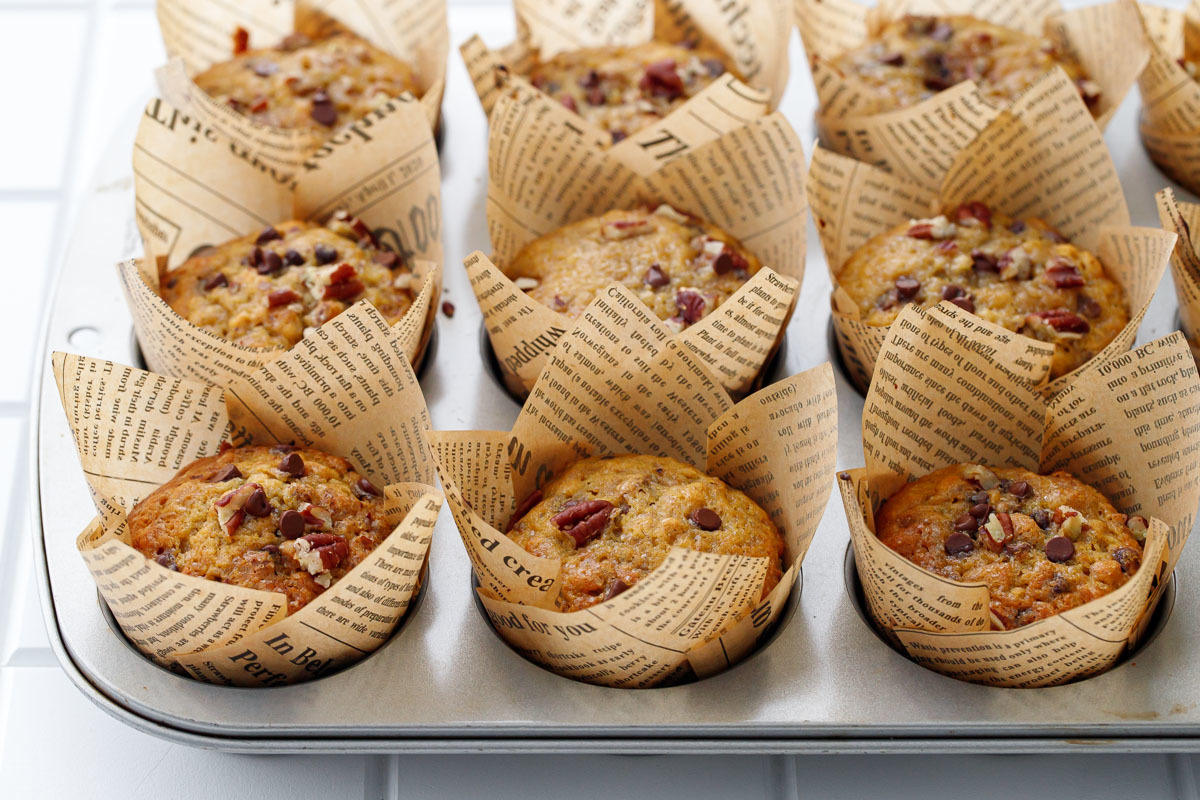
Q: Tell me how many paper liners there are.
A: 11